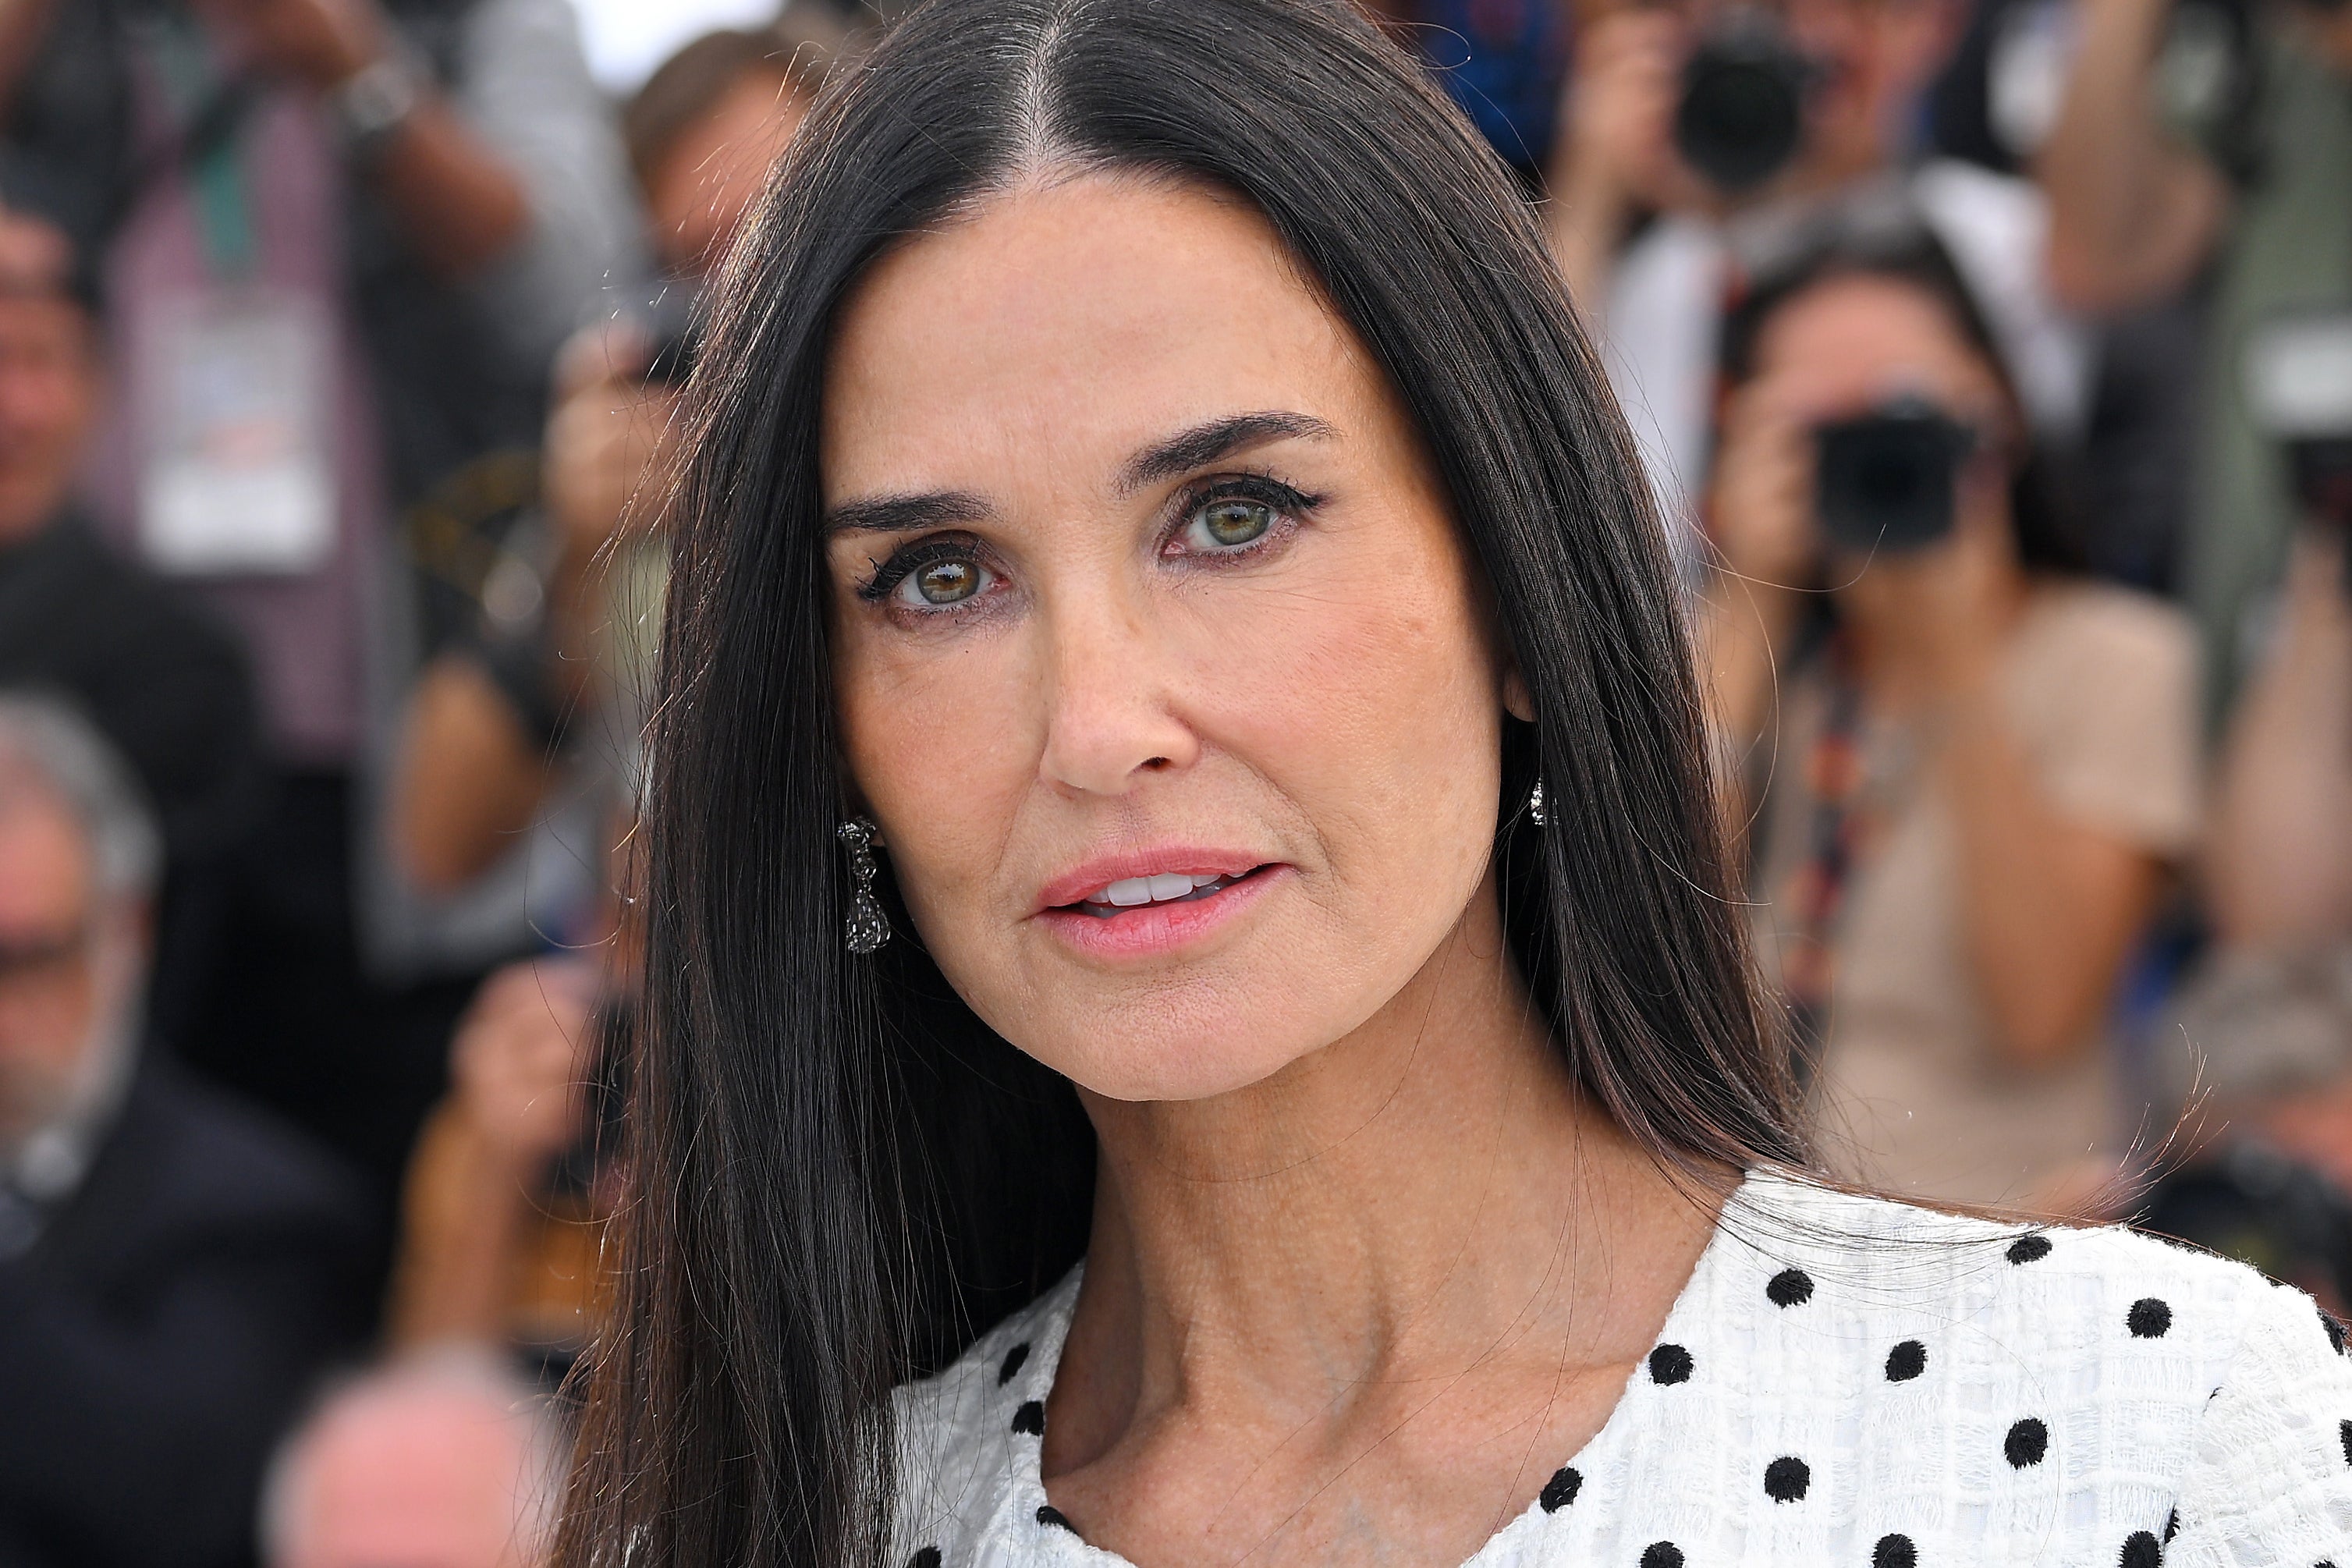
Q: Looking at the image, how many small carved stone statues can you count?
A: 0